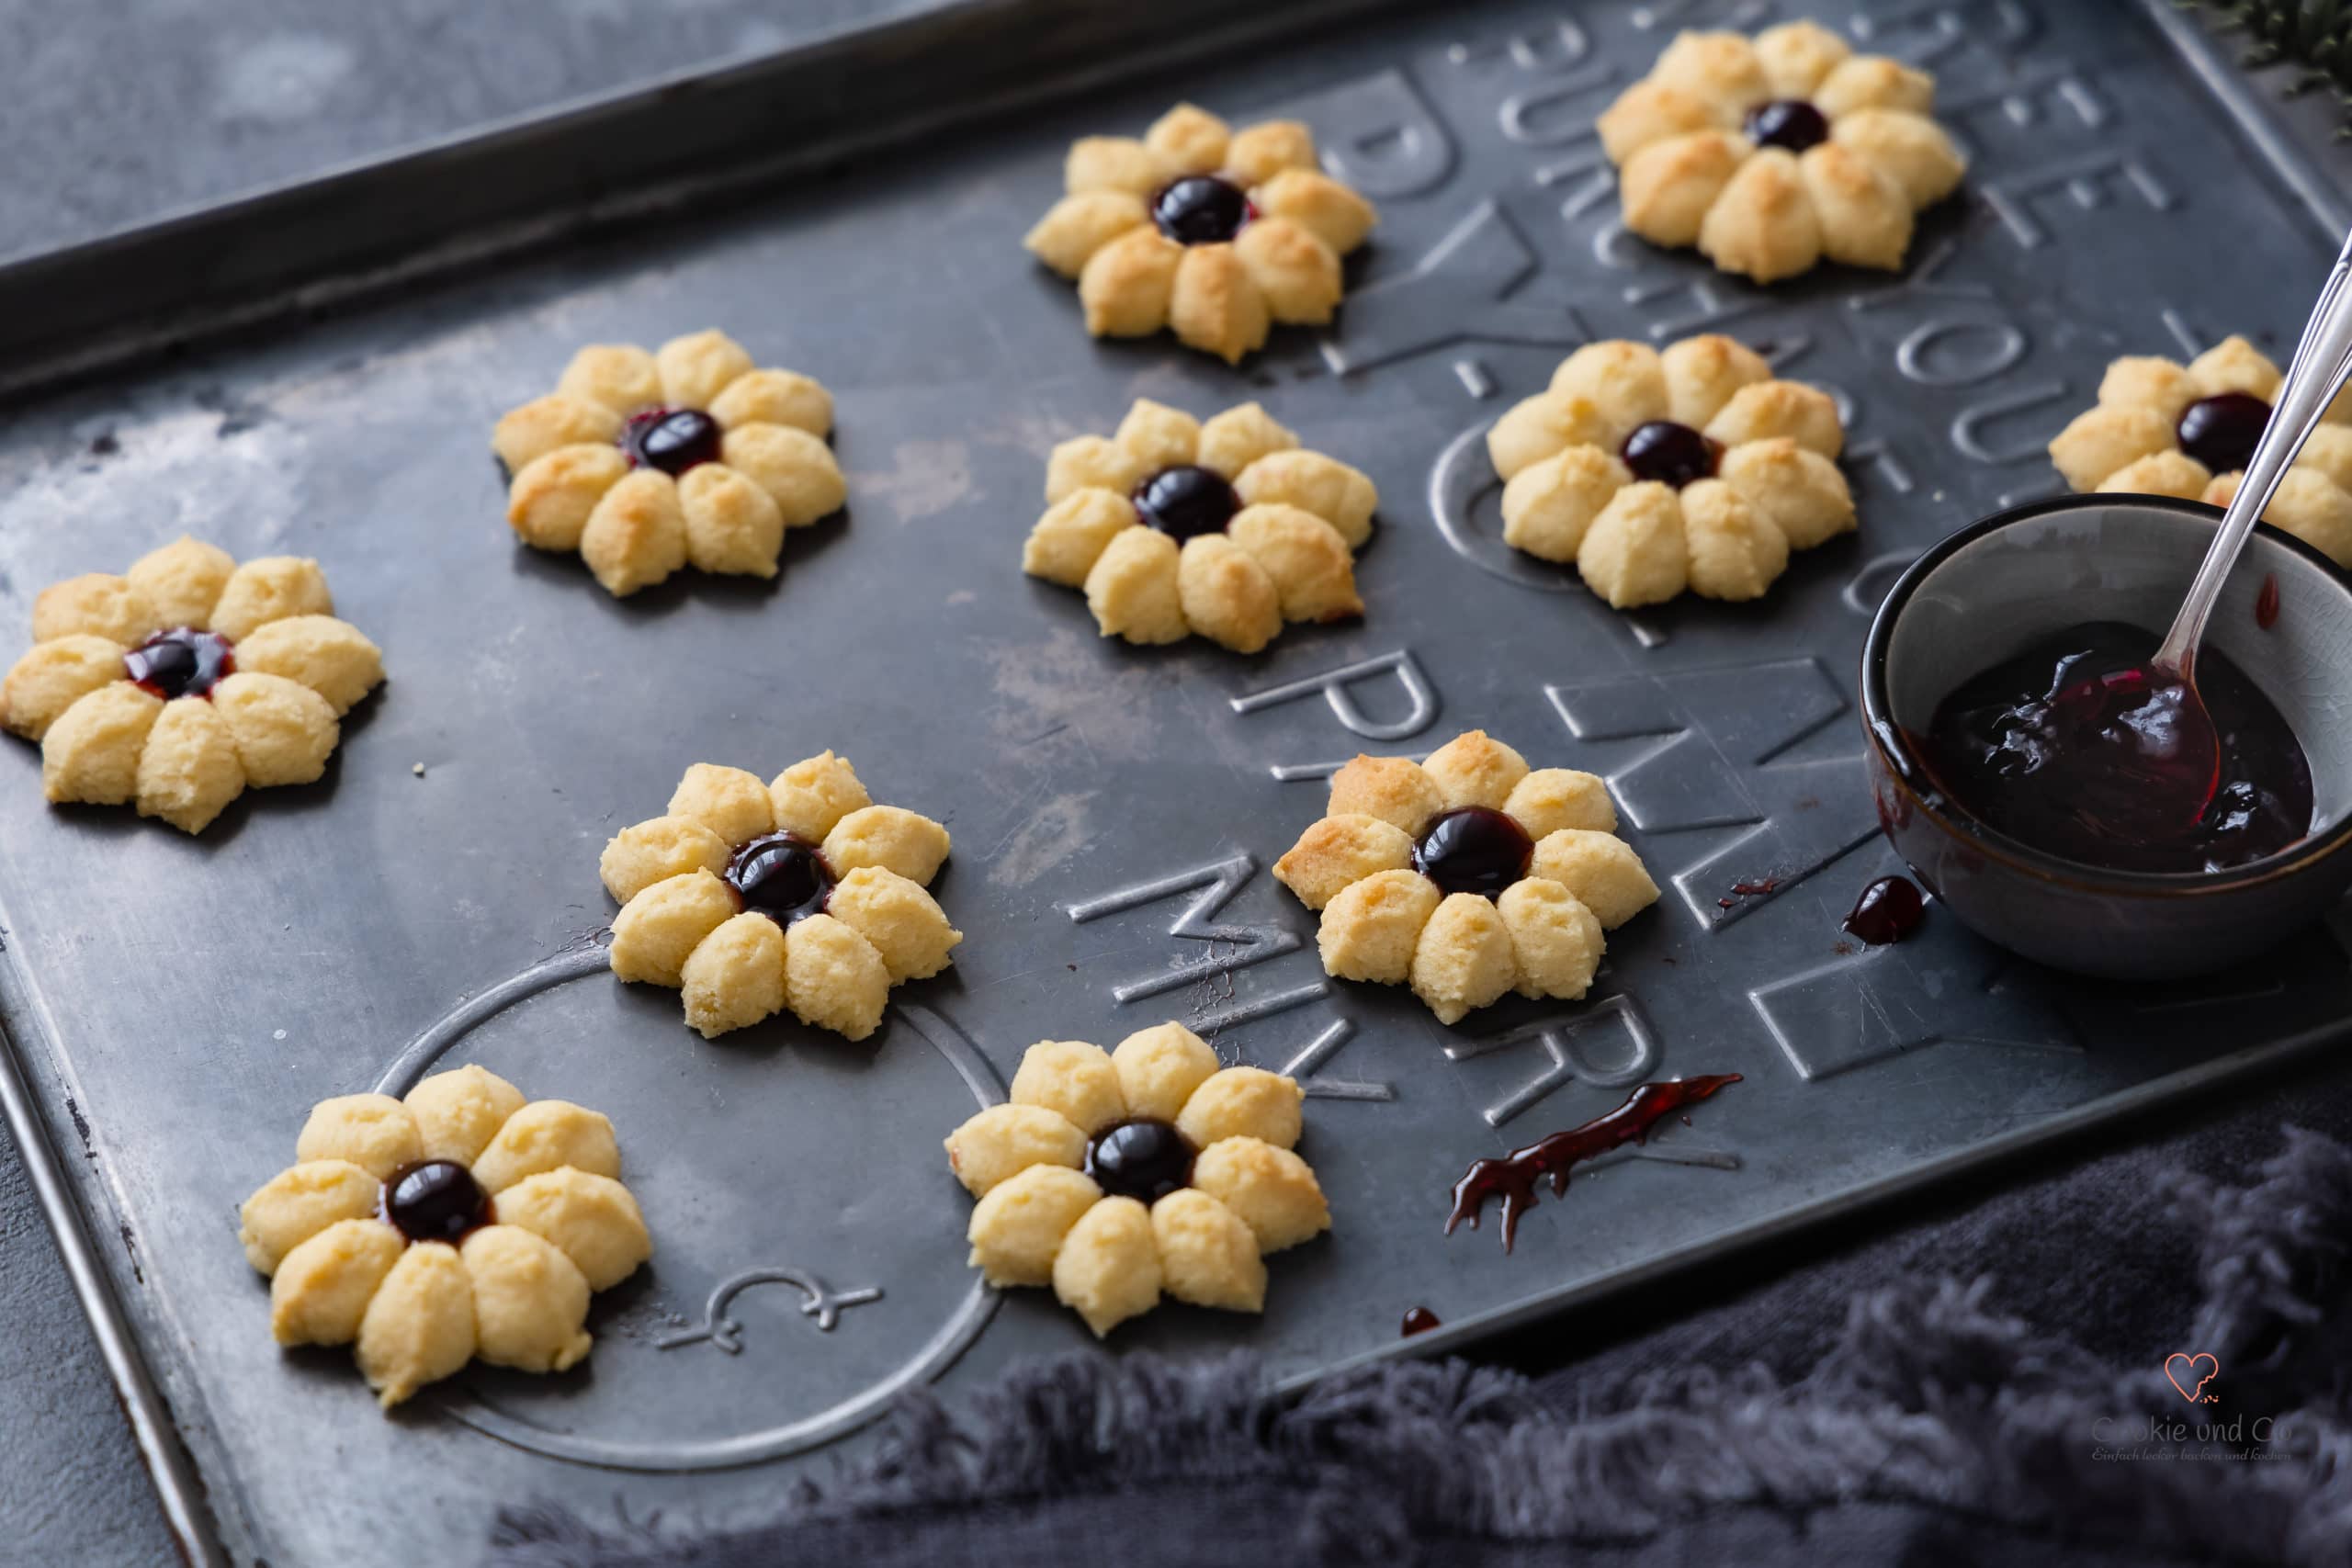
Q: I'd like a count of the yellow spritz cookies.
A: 11